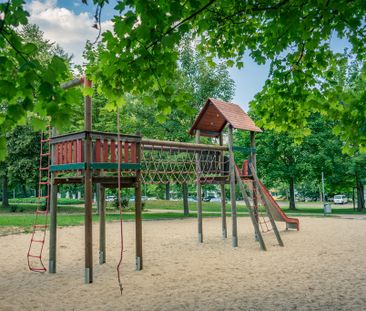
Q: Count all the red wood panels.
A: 12